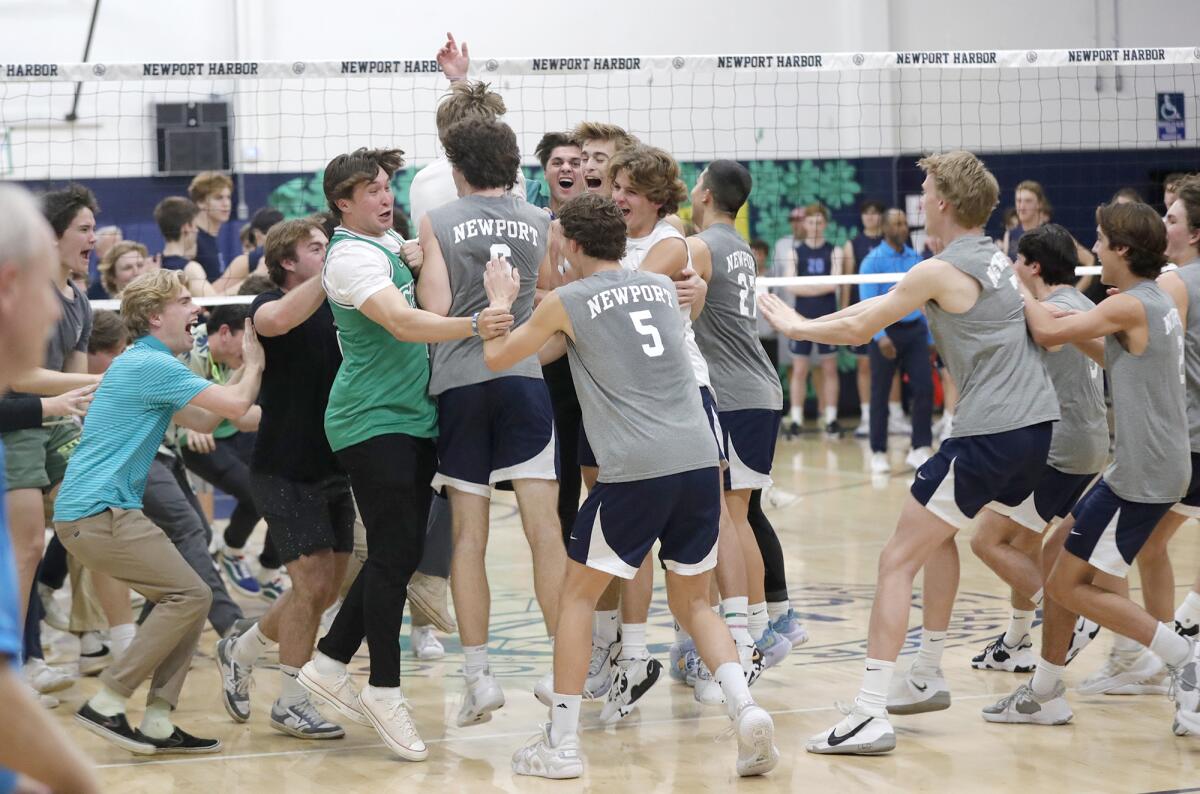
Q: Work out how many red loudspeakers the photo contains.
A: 0